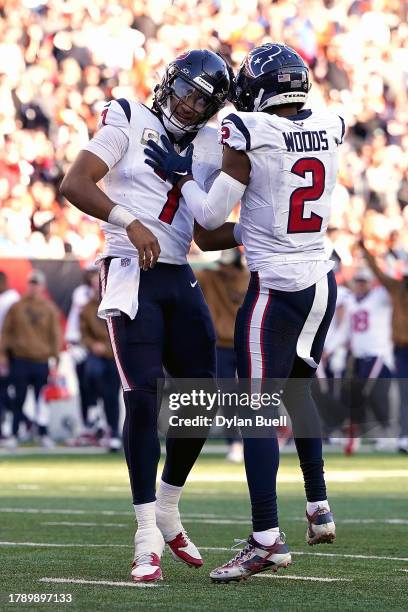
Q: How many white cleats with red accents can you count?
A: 2